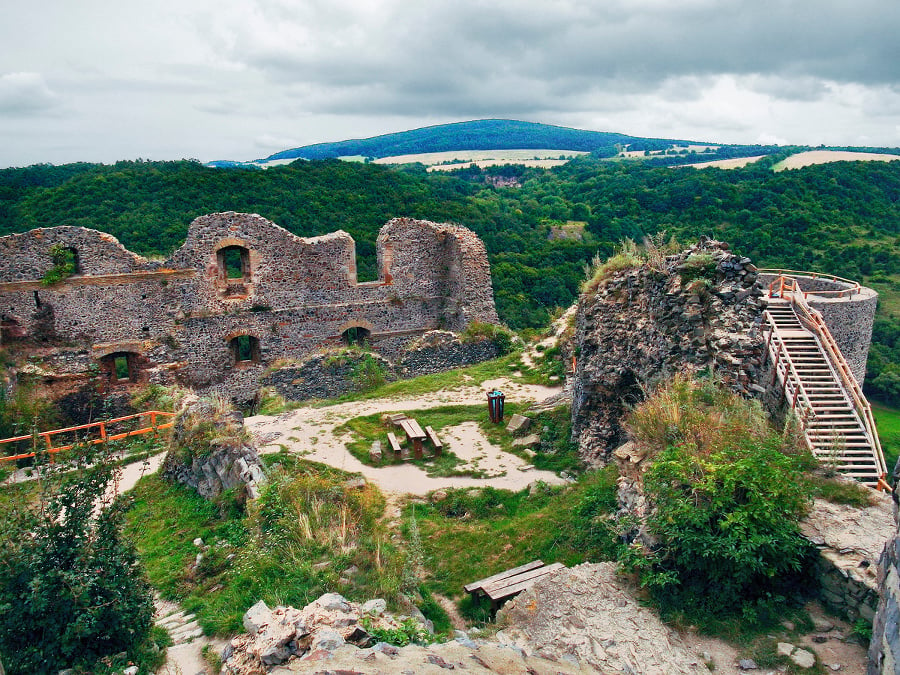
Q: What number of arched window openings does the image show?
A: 5